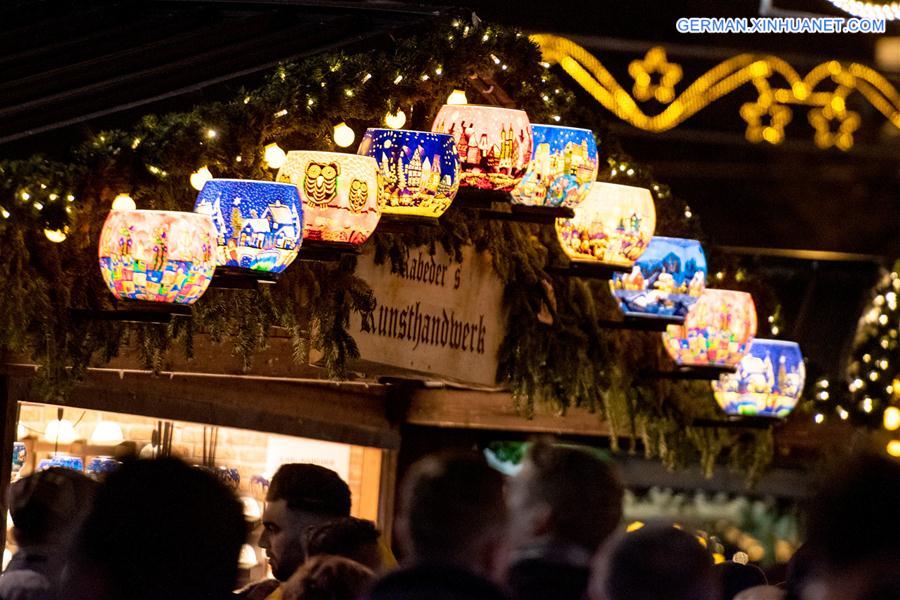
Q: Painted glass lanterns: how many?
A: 10